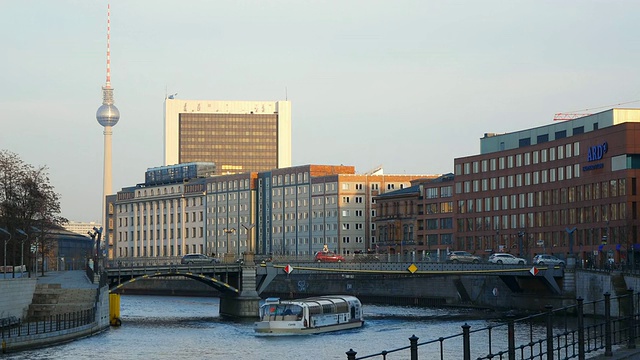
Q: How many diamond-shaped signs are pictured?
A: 3